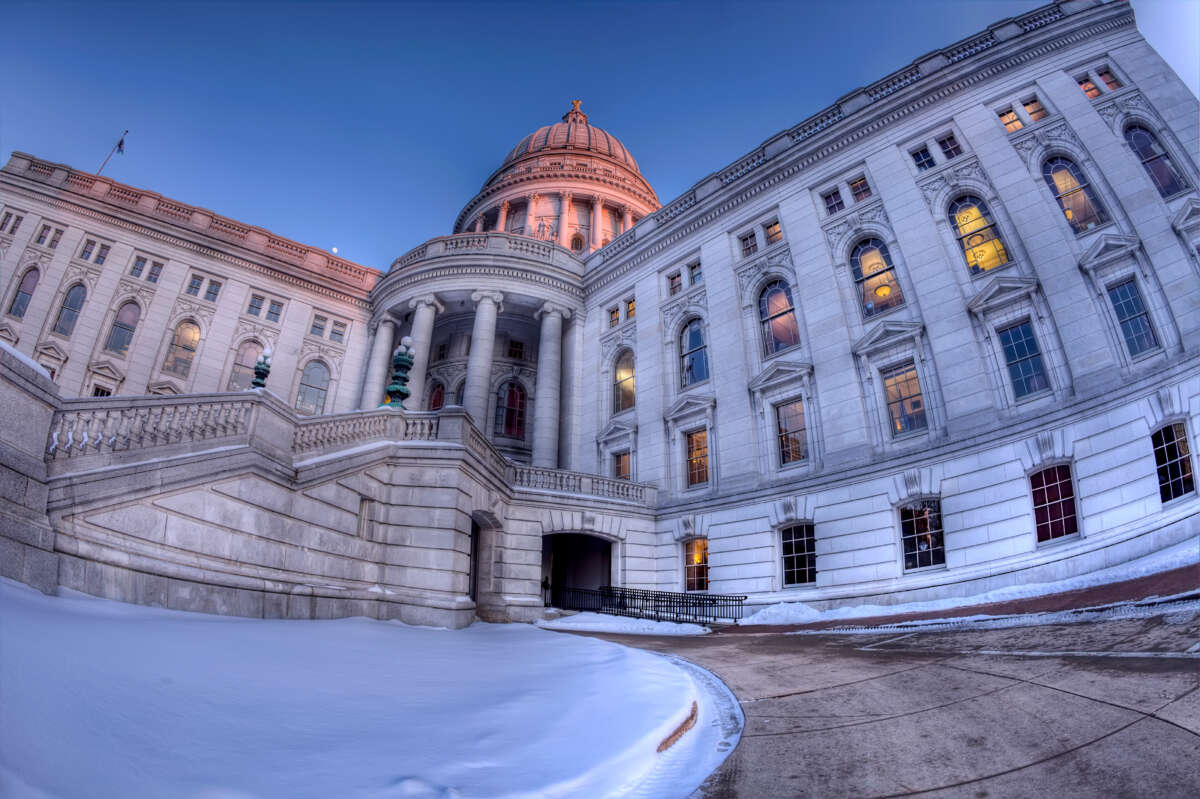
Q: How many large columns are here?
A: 4